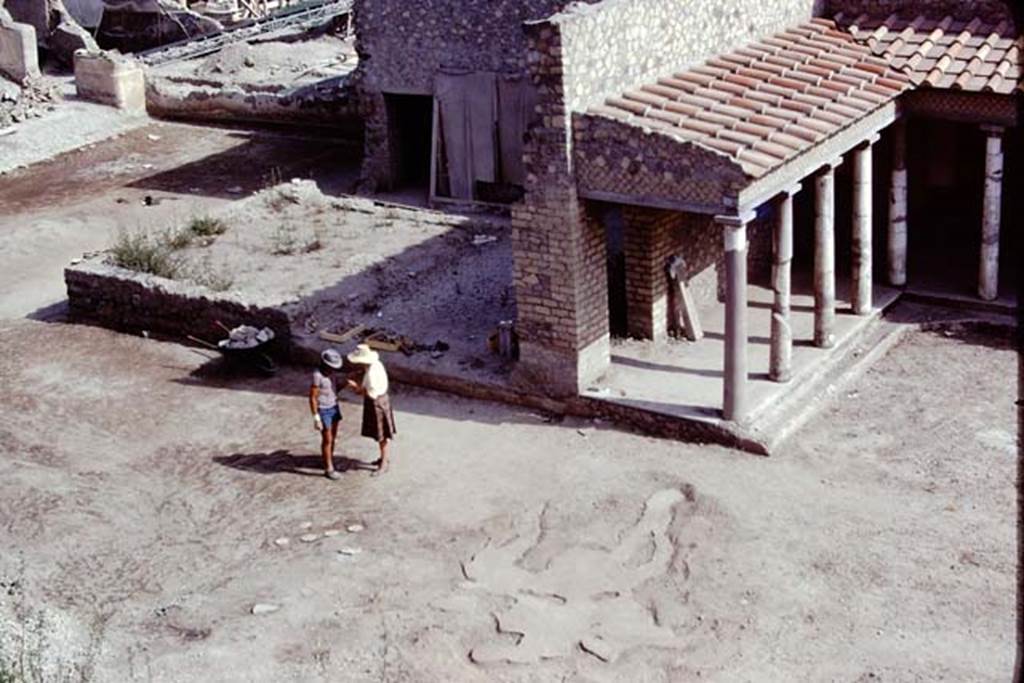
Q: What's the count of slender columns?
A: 6